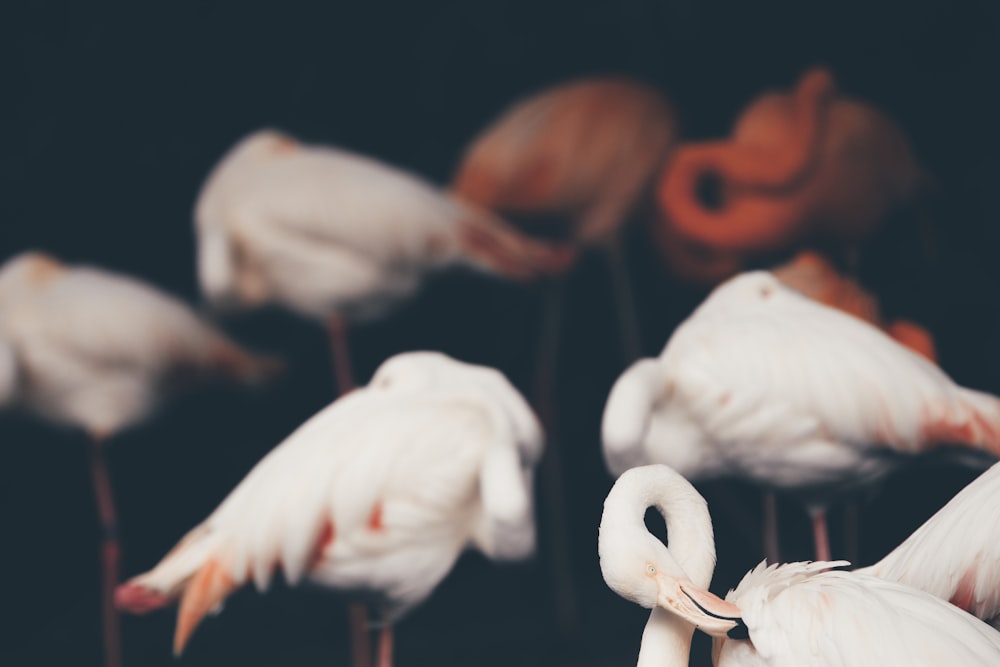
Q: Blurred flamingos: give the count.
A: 7